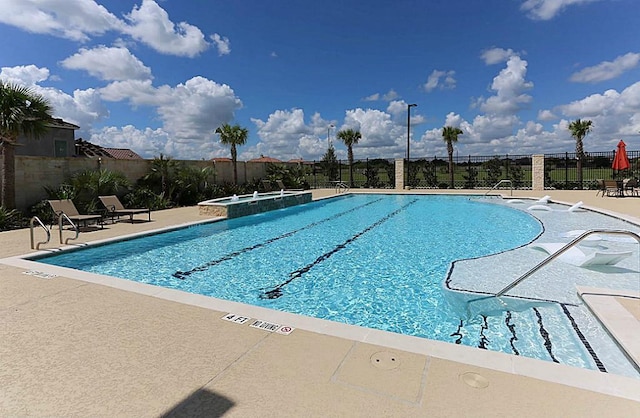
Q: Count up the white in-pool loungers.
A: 4